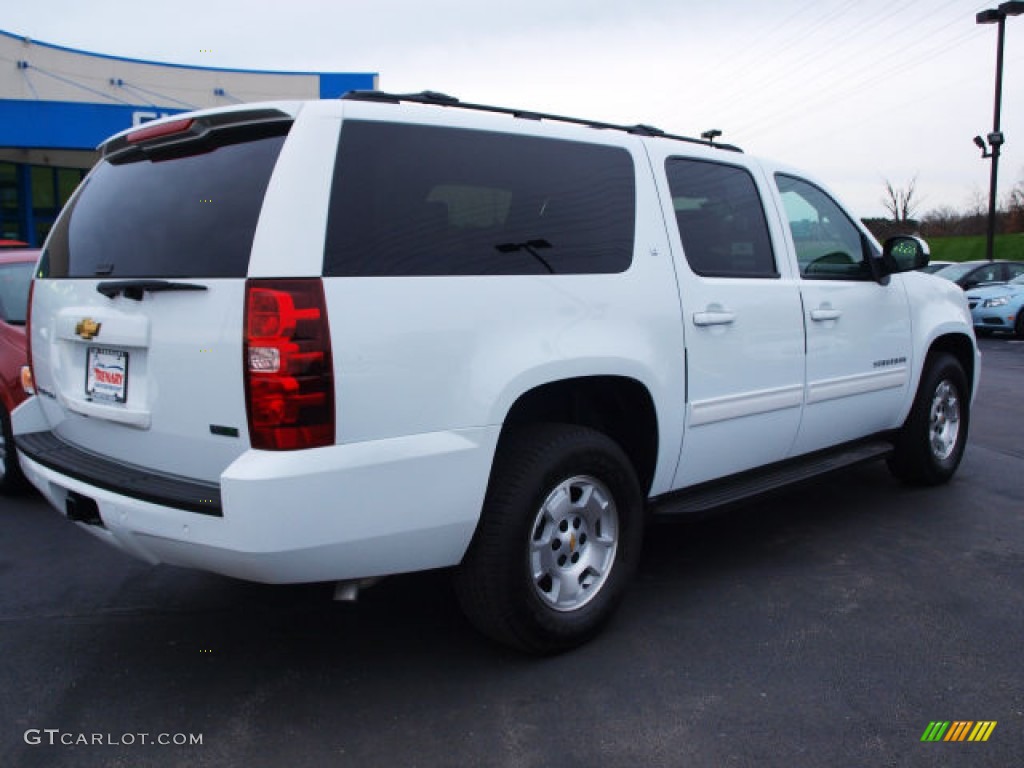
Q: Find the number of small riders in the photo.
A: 0